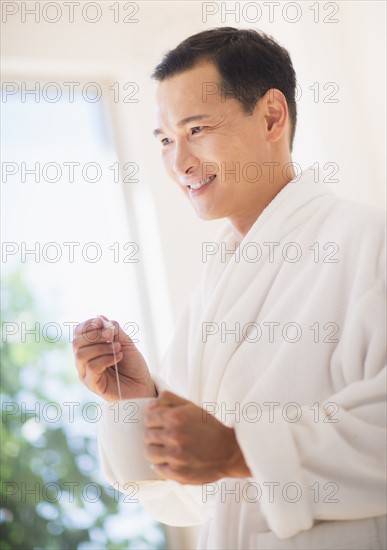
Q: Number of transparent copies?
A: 14